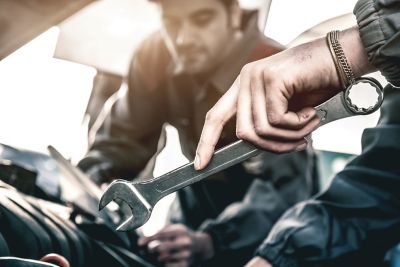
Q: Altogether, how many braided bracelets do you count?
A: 1